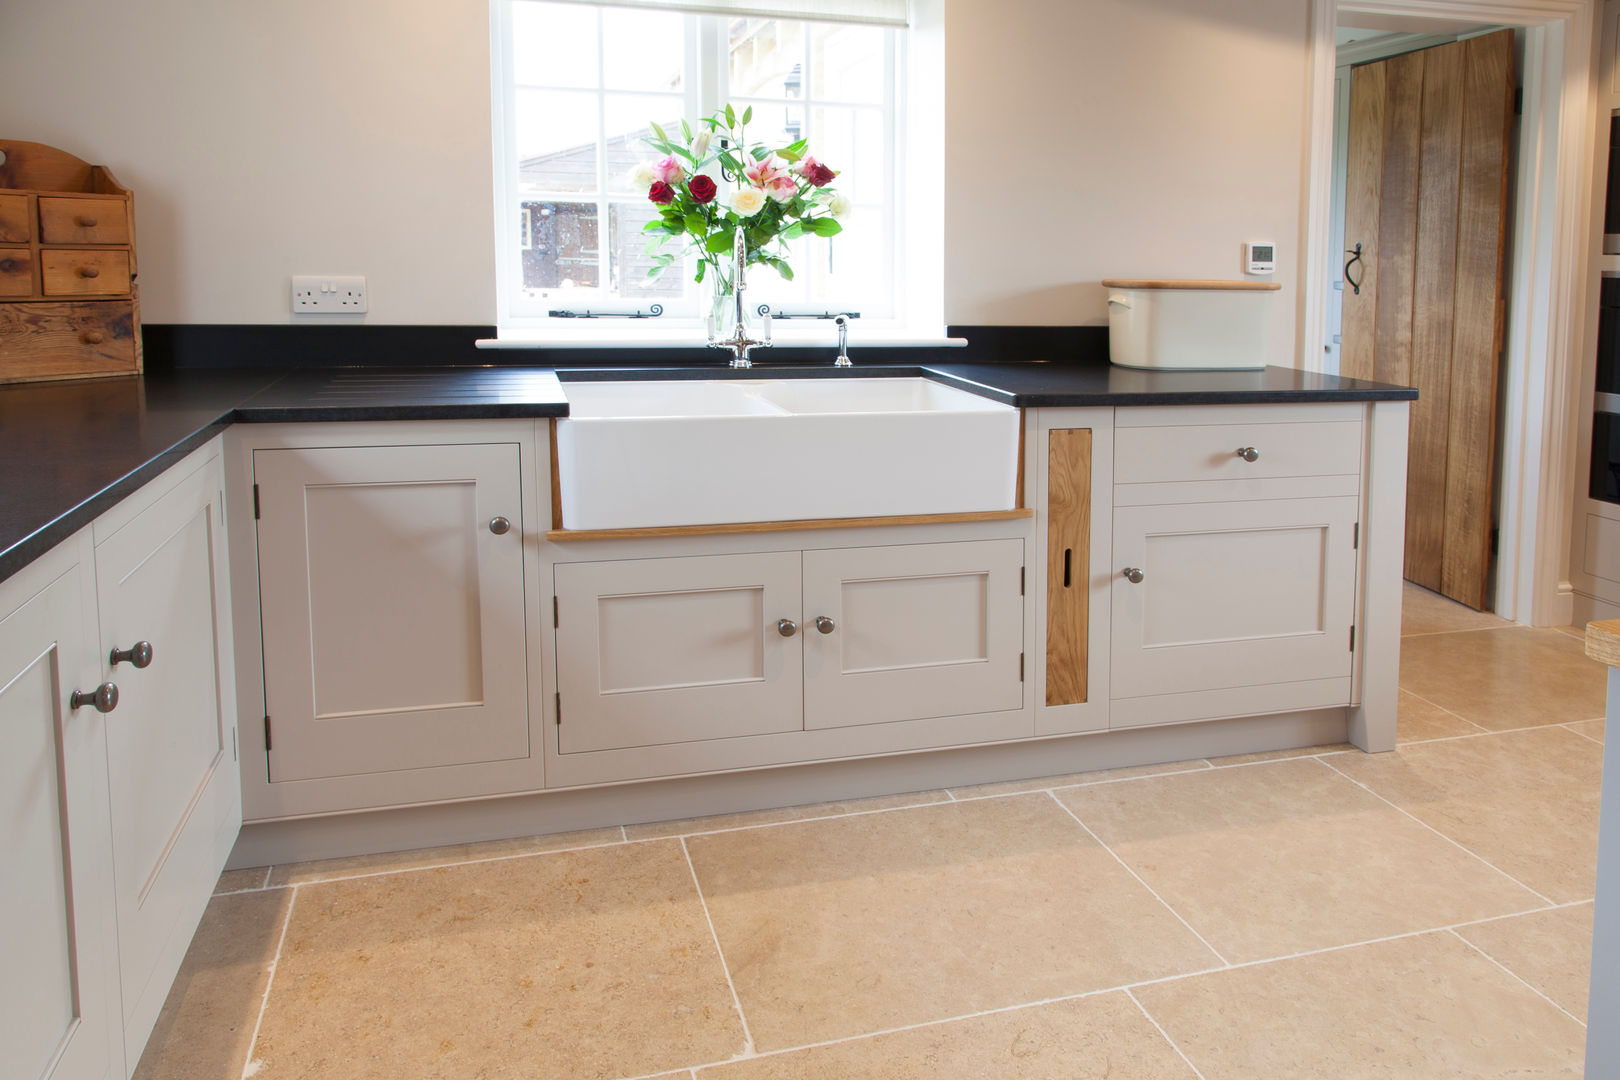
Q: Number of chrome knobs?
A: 7